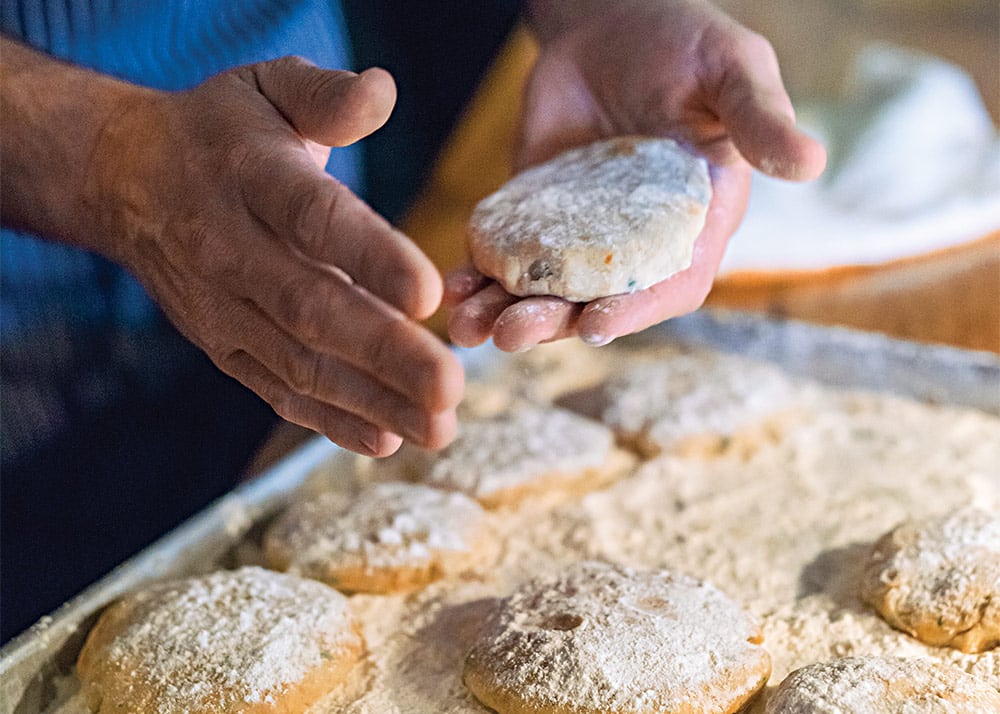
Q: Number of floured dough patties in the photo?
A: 8